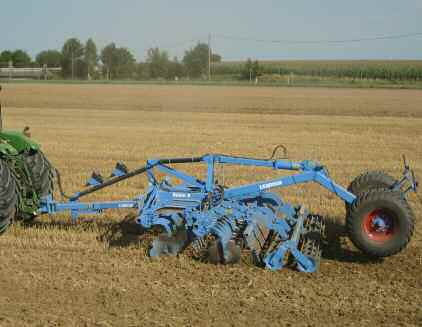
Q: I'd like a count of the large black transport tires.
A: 2